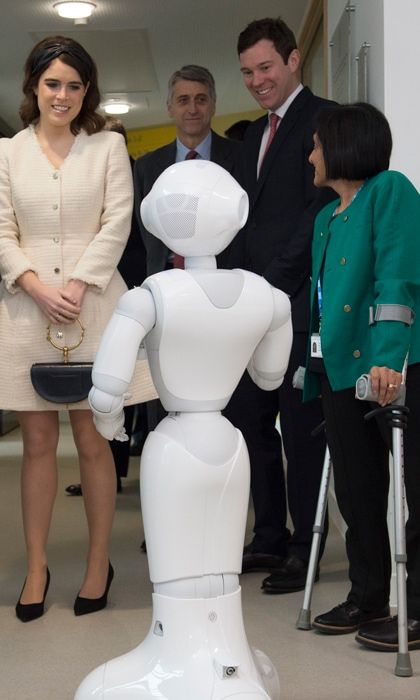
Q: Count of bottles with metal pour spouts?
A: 0